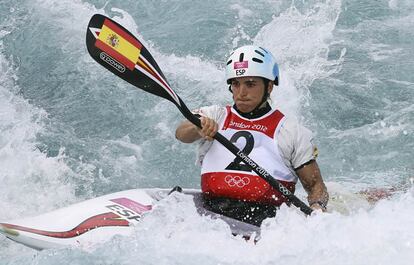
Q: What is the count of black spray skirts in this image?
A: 1